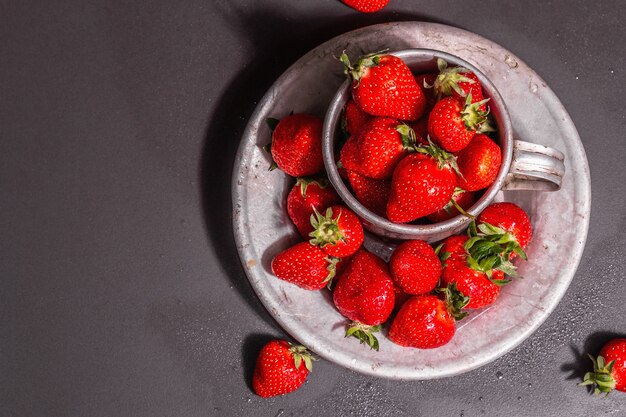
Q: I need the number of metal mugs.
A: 1